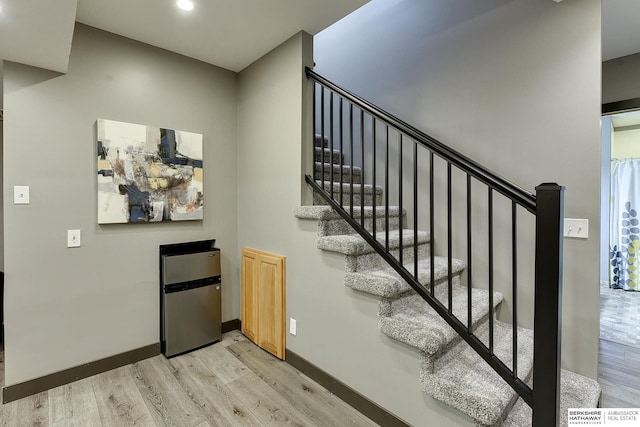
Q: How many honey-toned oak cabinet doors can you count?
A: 2